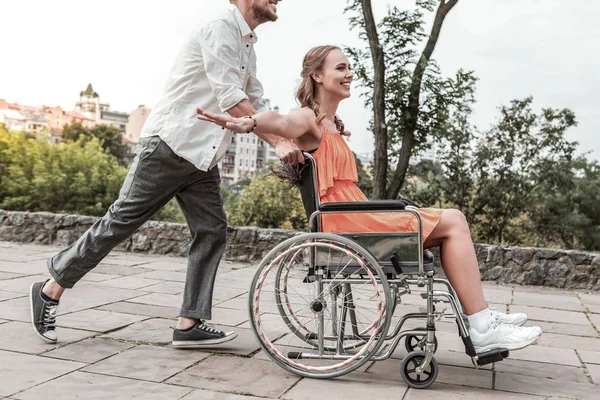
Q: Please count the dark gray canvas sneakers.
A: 2